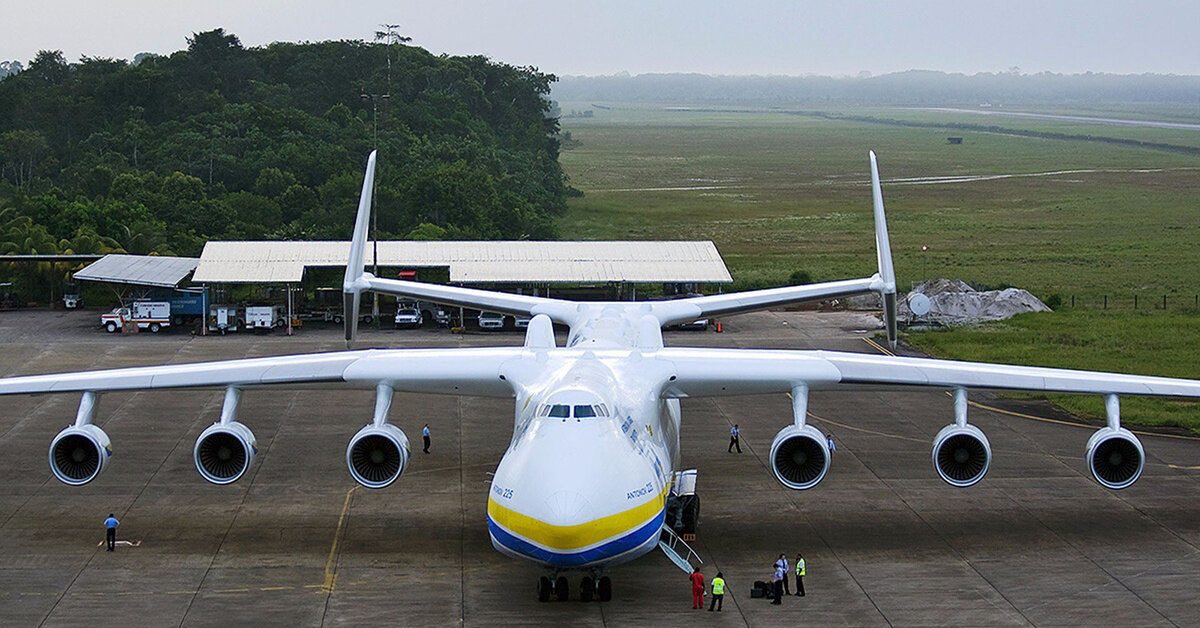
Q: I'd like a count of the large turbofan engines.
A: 6